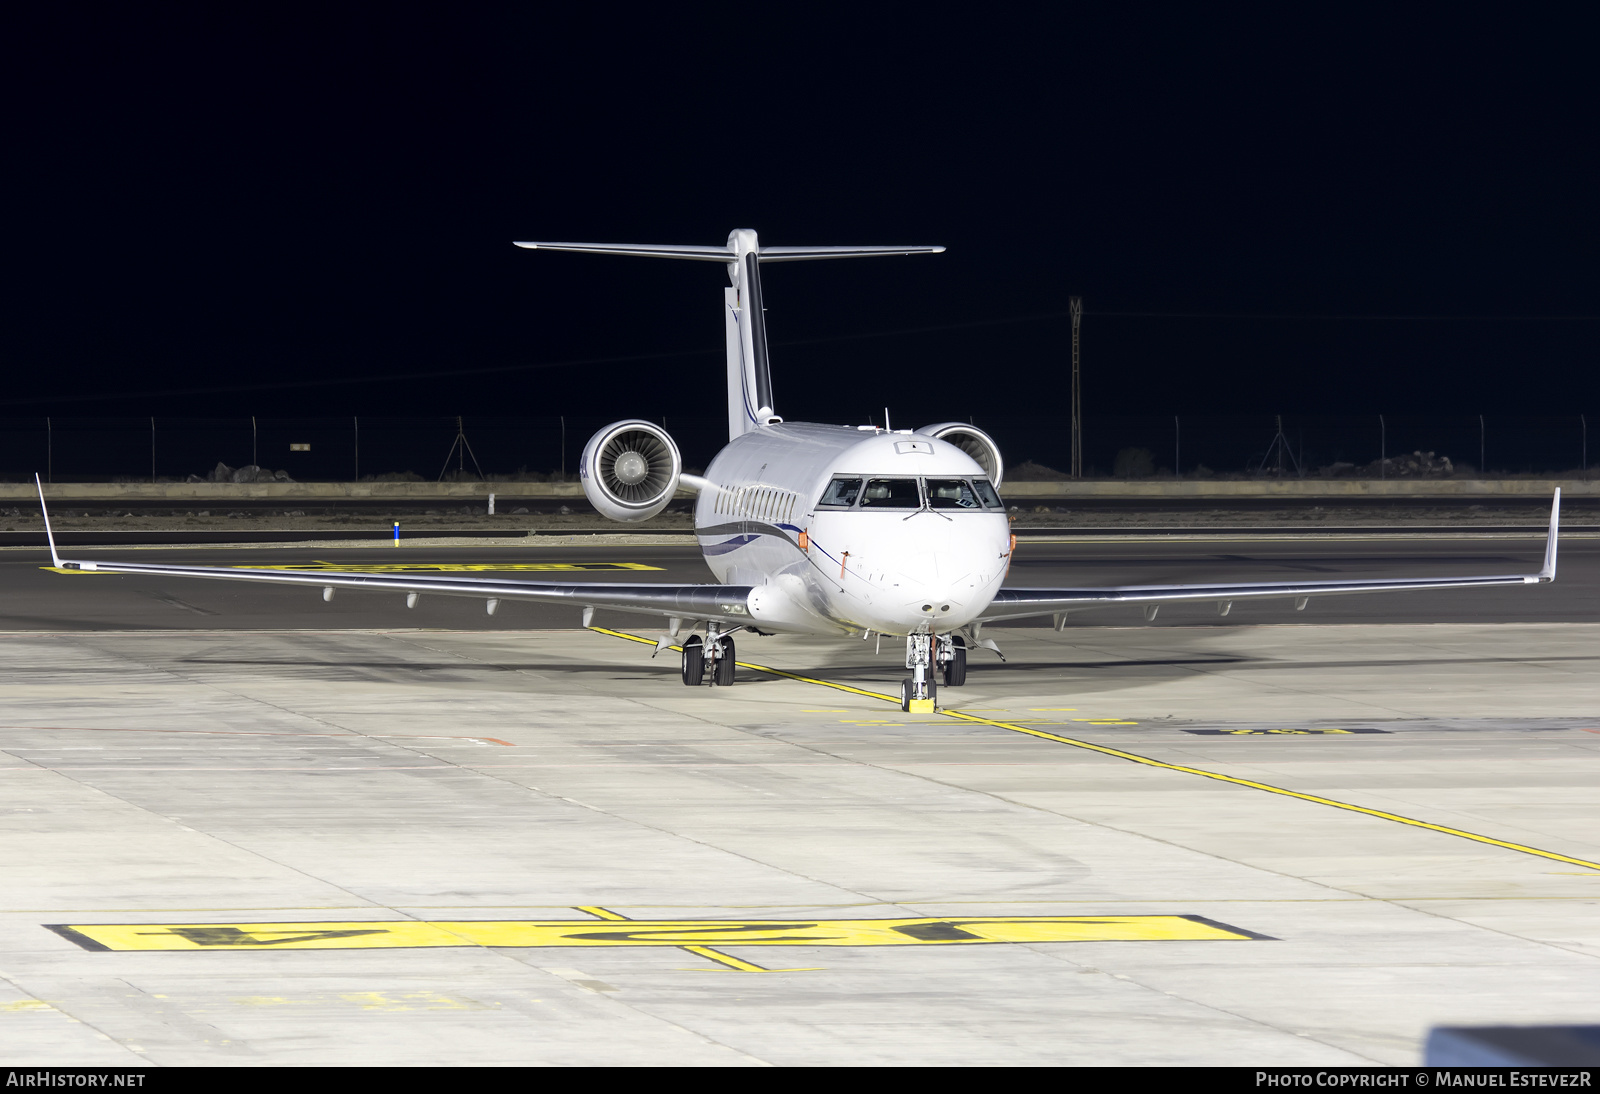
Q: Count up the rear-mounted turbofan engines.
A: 2